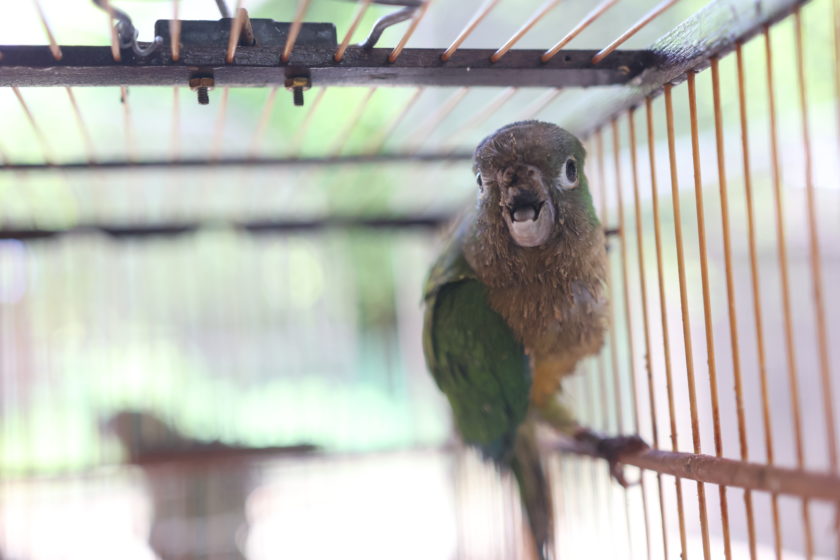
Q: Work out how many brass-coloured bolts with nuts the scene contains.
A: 2